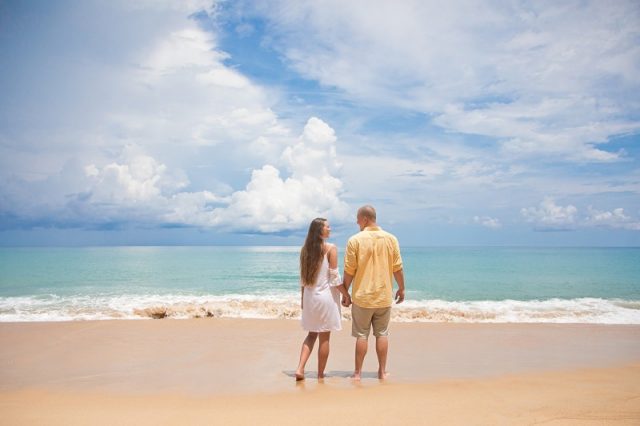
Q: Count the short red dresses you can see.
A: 0